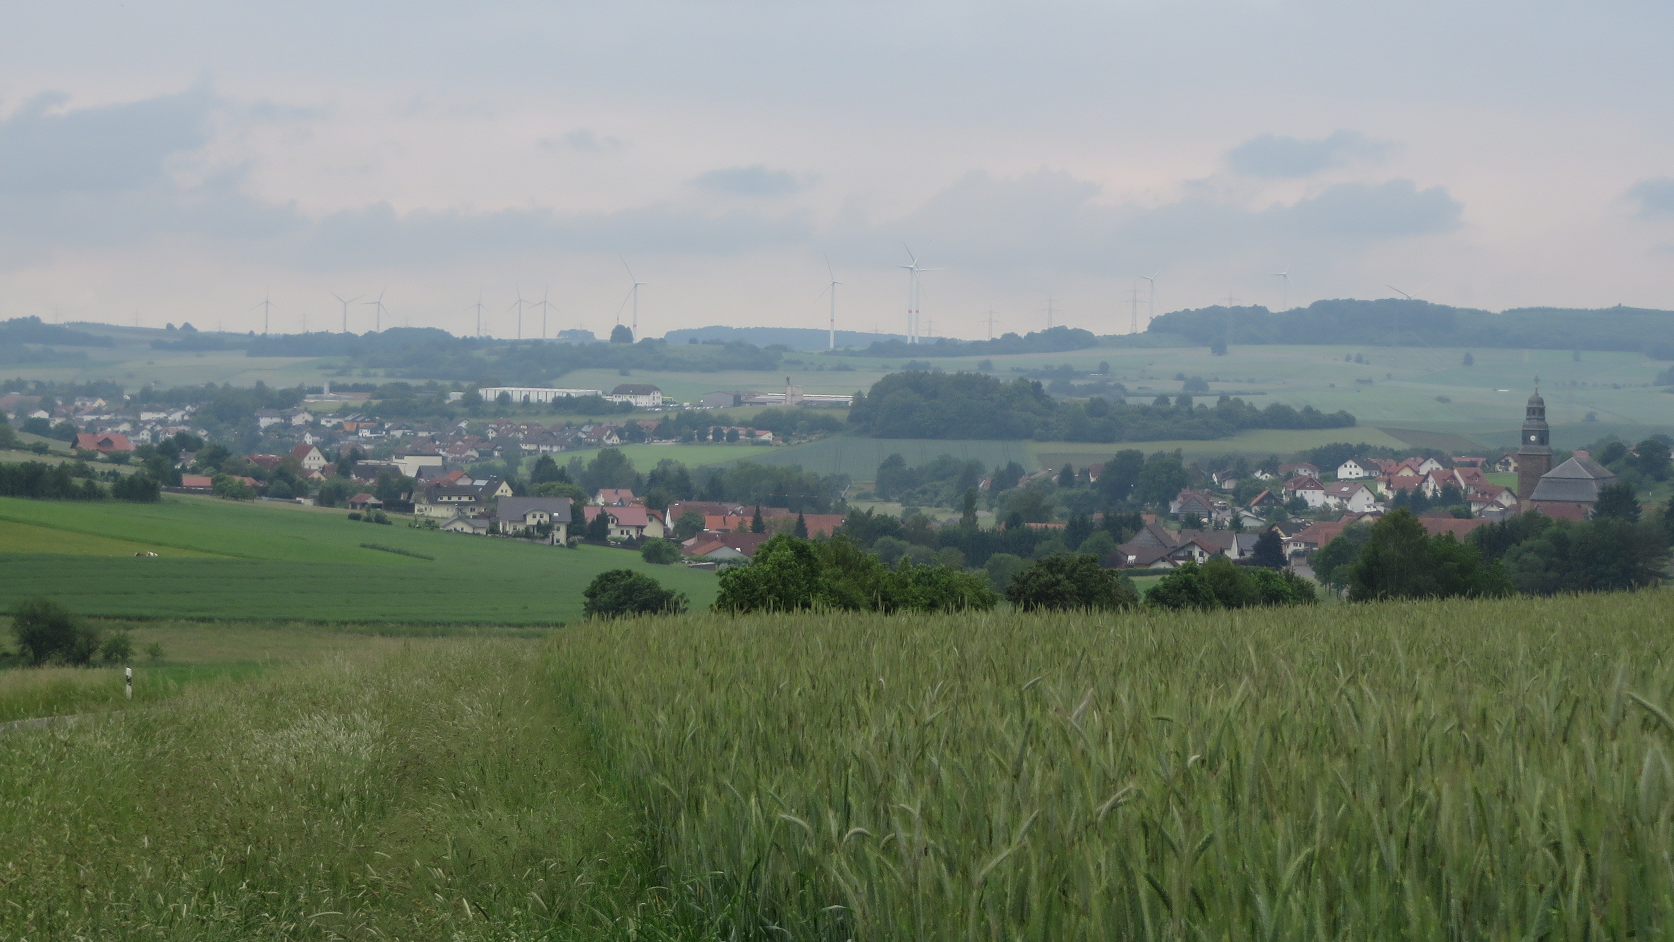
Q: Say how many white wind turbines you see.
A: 13